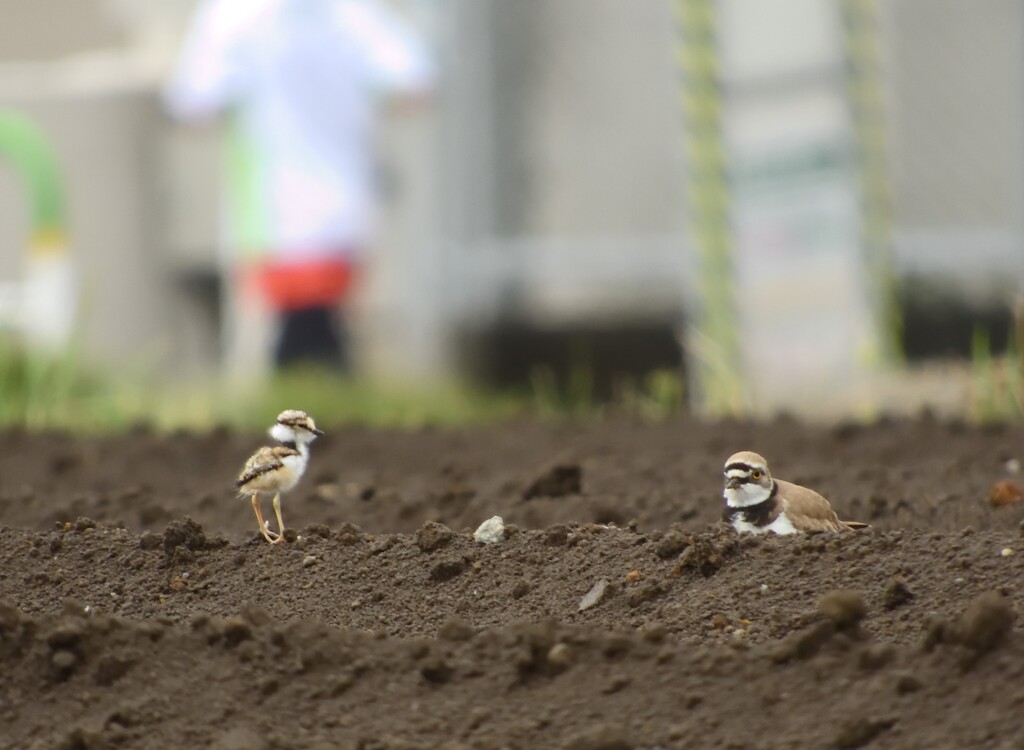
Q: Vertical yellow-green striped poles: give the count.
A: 2